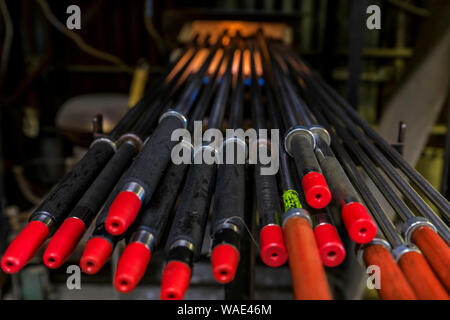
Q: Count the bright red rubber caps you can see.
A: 11